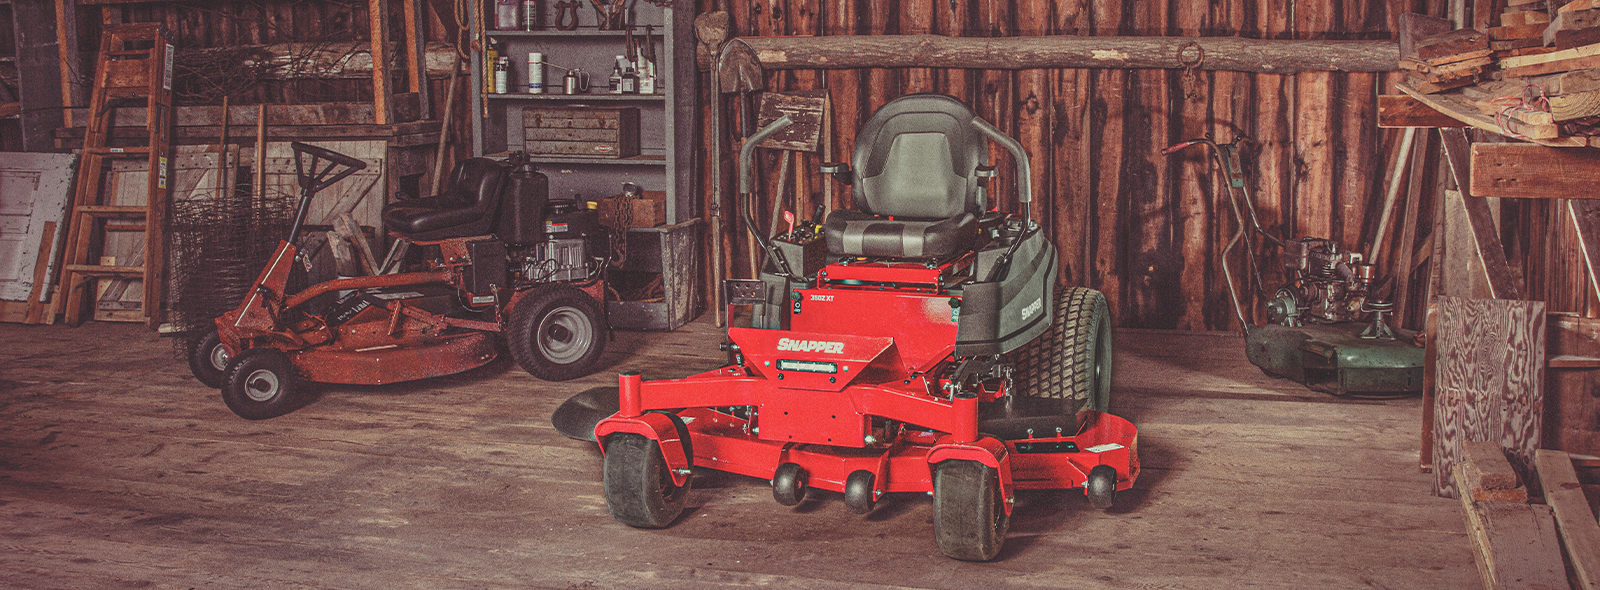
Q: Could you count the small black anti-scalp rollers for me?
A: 3